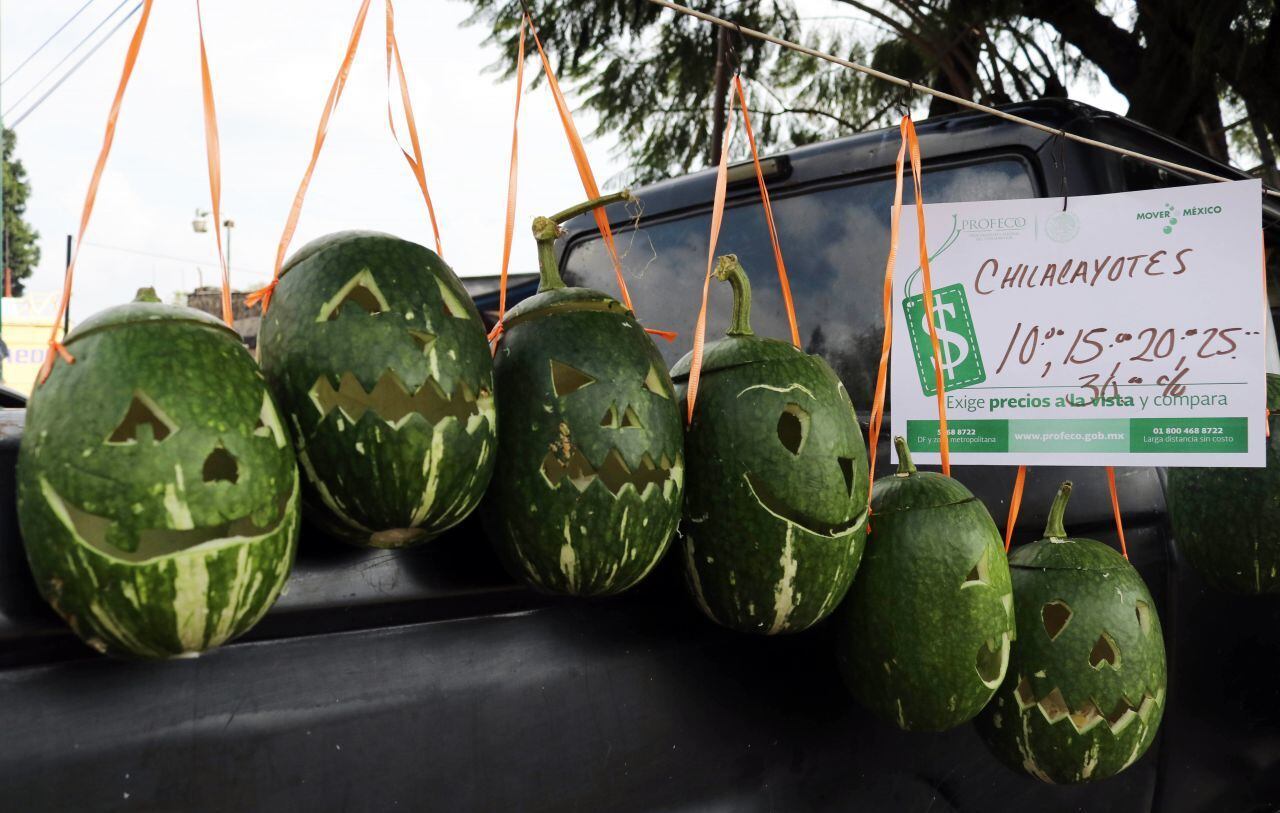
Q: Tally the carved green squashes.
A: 6